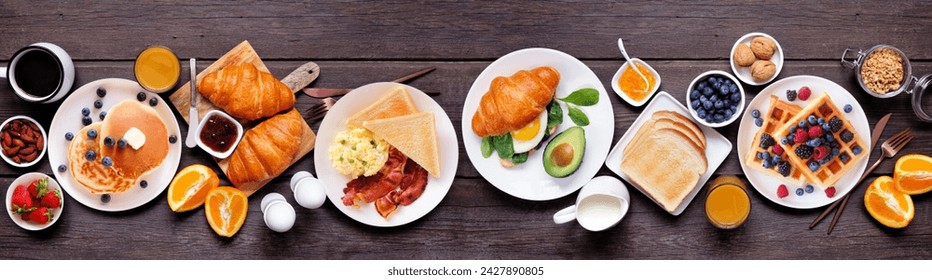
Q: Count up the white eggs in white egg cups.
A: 2